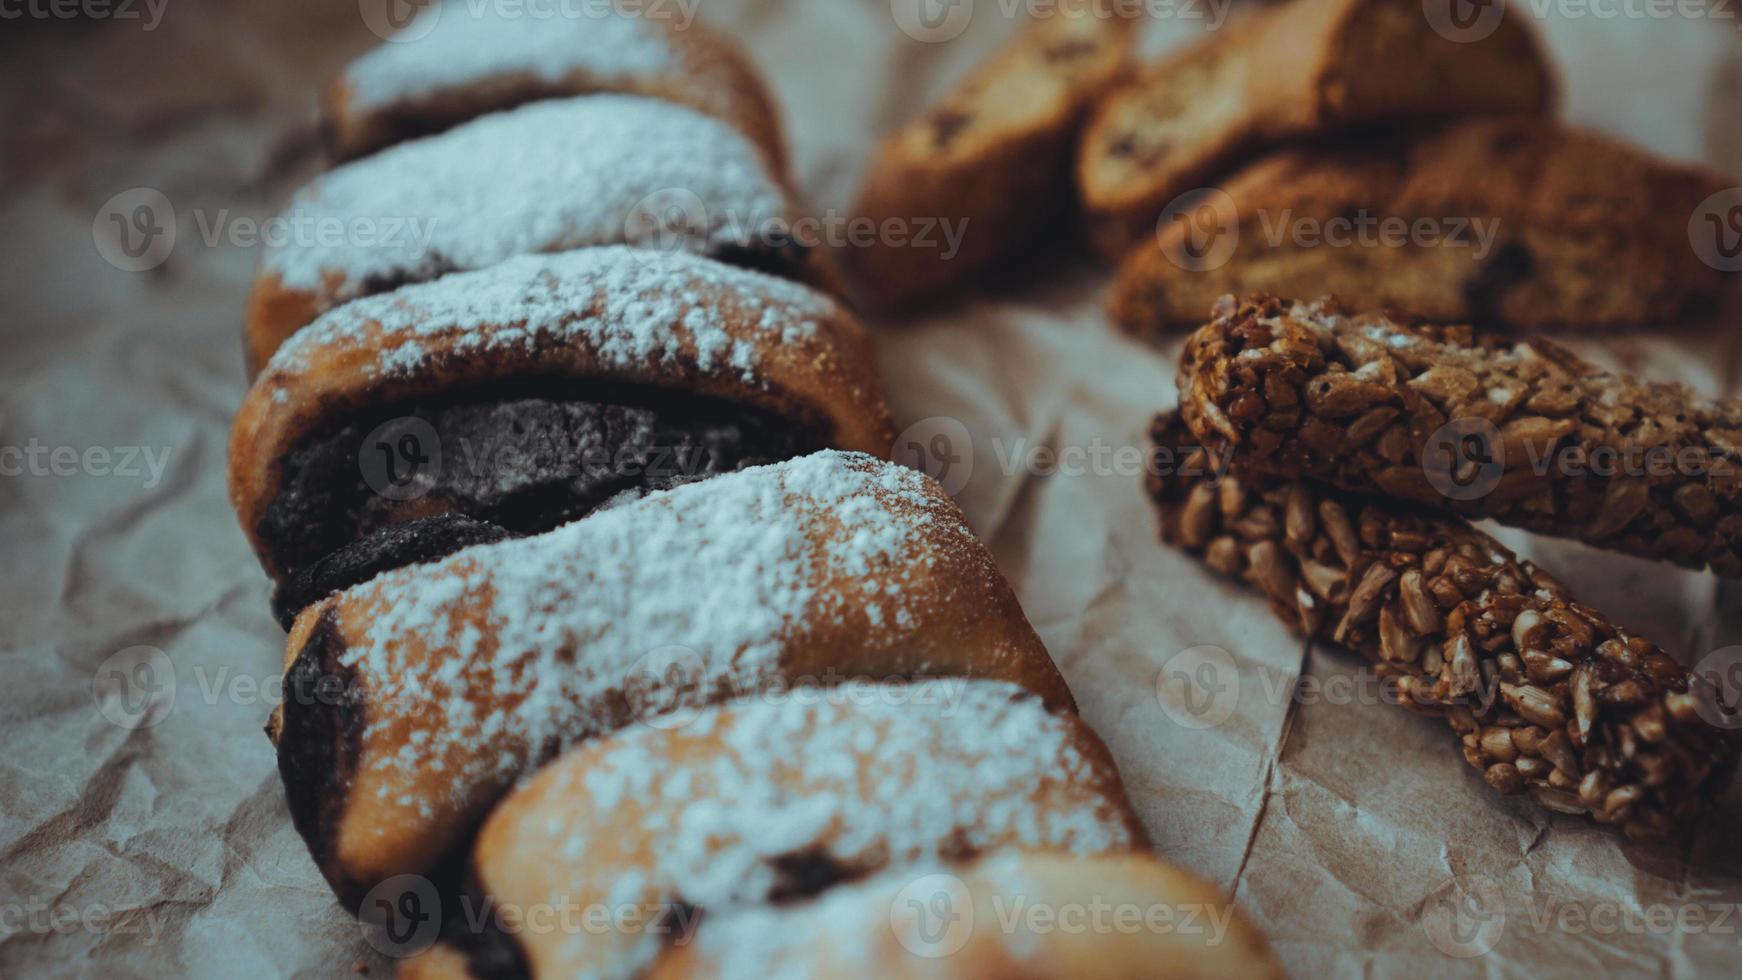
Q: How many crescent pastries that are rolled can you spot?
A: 6